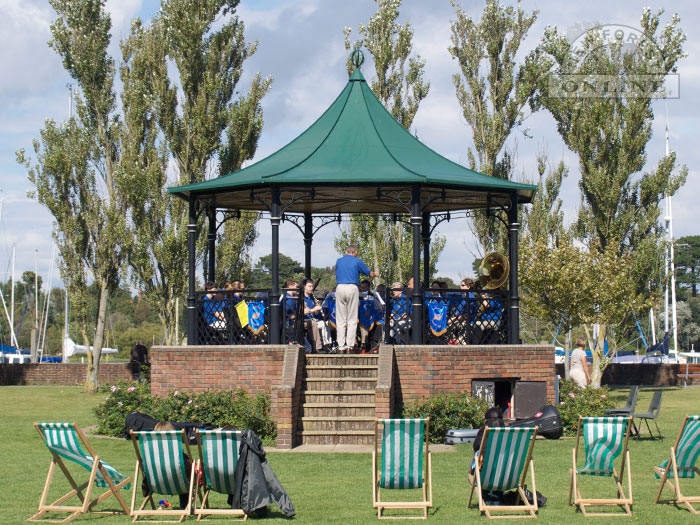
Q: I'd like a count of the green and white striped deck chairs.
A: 7